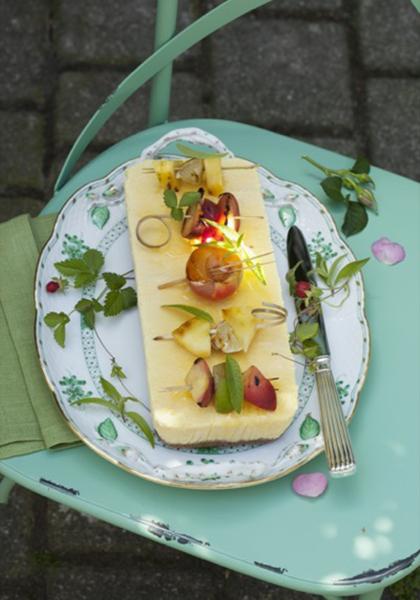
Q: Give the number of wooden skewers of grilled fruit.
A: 5